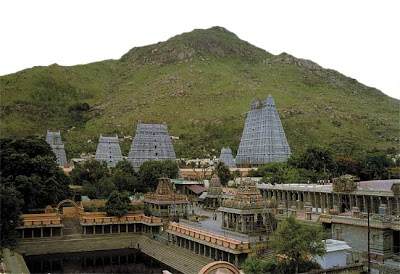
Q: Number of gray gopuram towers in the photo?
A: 5